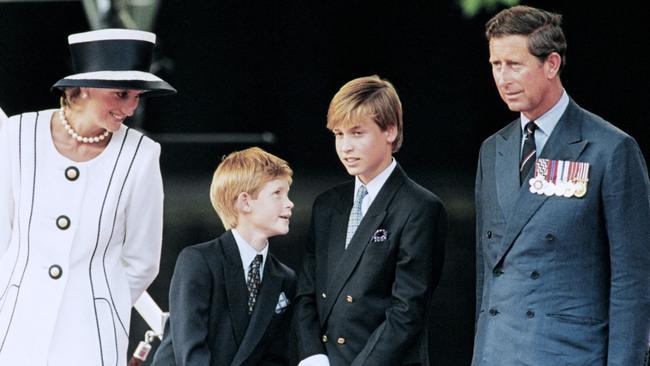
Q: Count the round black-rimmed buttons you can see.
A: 3